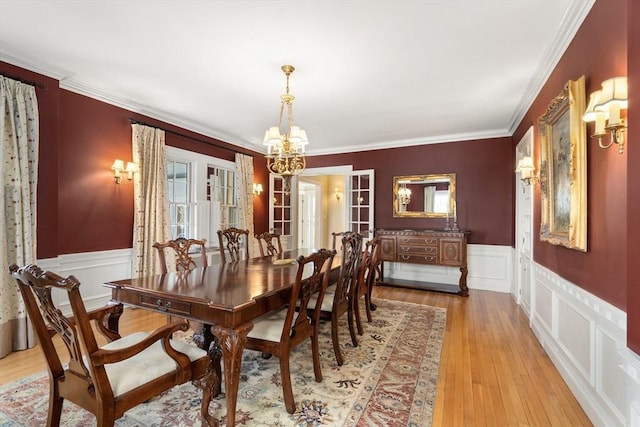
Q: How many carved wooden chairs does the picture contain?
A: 8